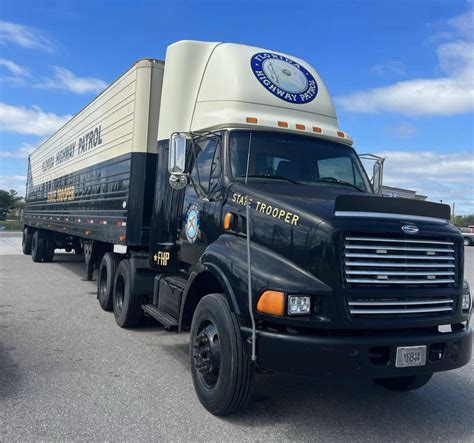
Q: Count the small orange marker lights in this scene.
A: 5